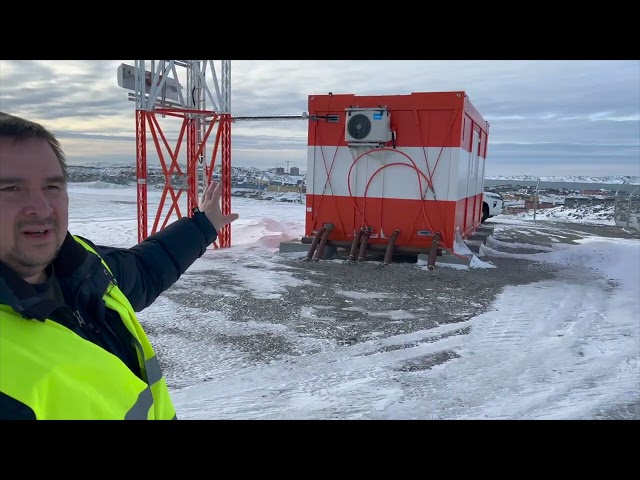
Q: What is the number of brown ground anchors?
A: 6